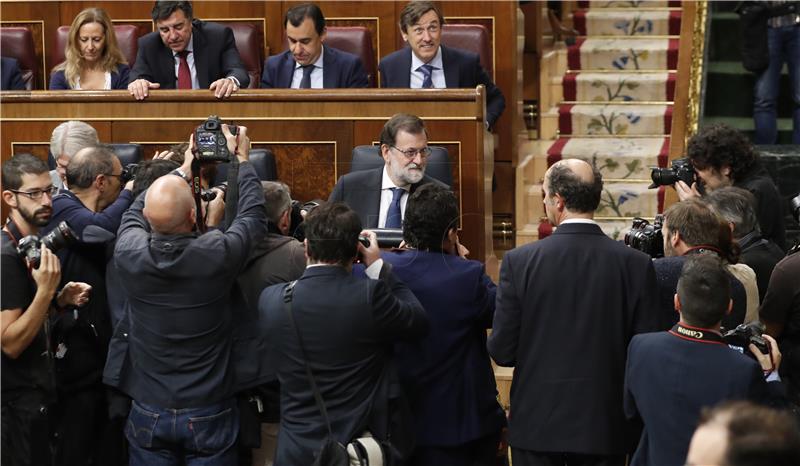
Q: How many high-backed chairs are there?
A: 8